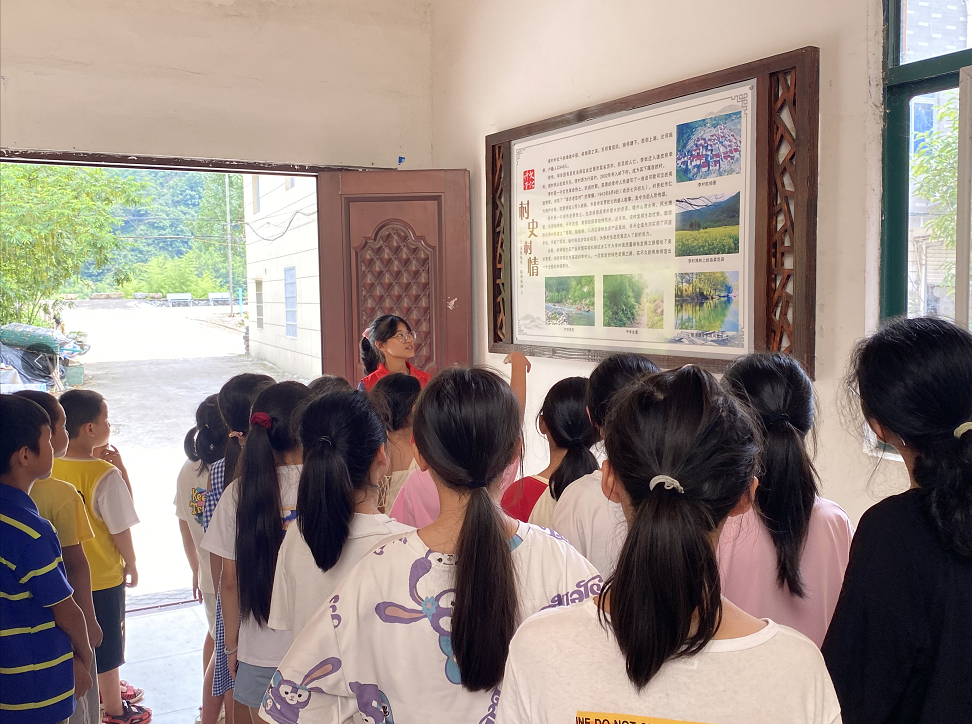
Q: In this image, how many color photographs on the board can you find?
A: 5